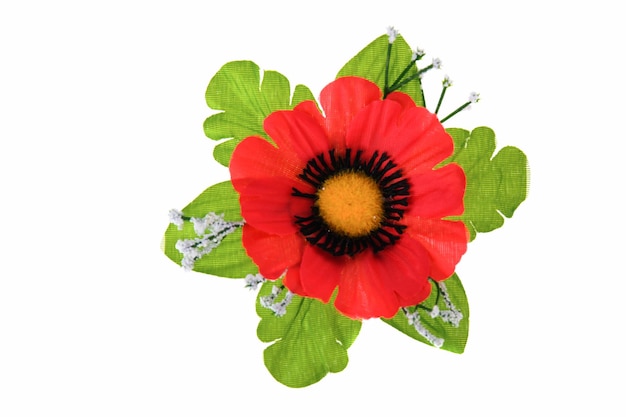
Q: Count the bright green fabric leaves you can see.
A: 6